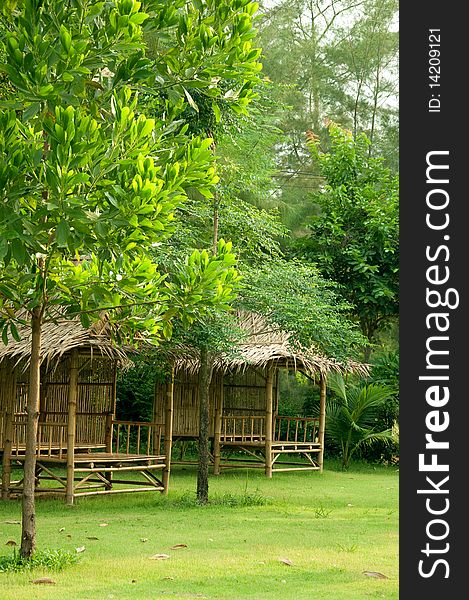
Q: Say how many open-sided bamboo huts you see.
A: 2